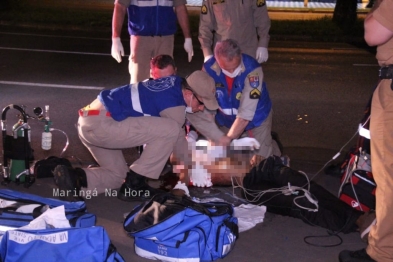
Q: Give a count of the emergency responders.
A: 6